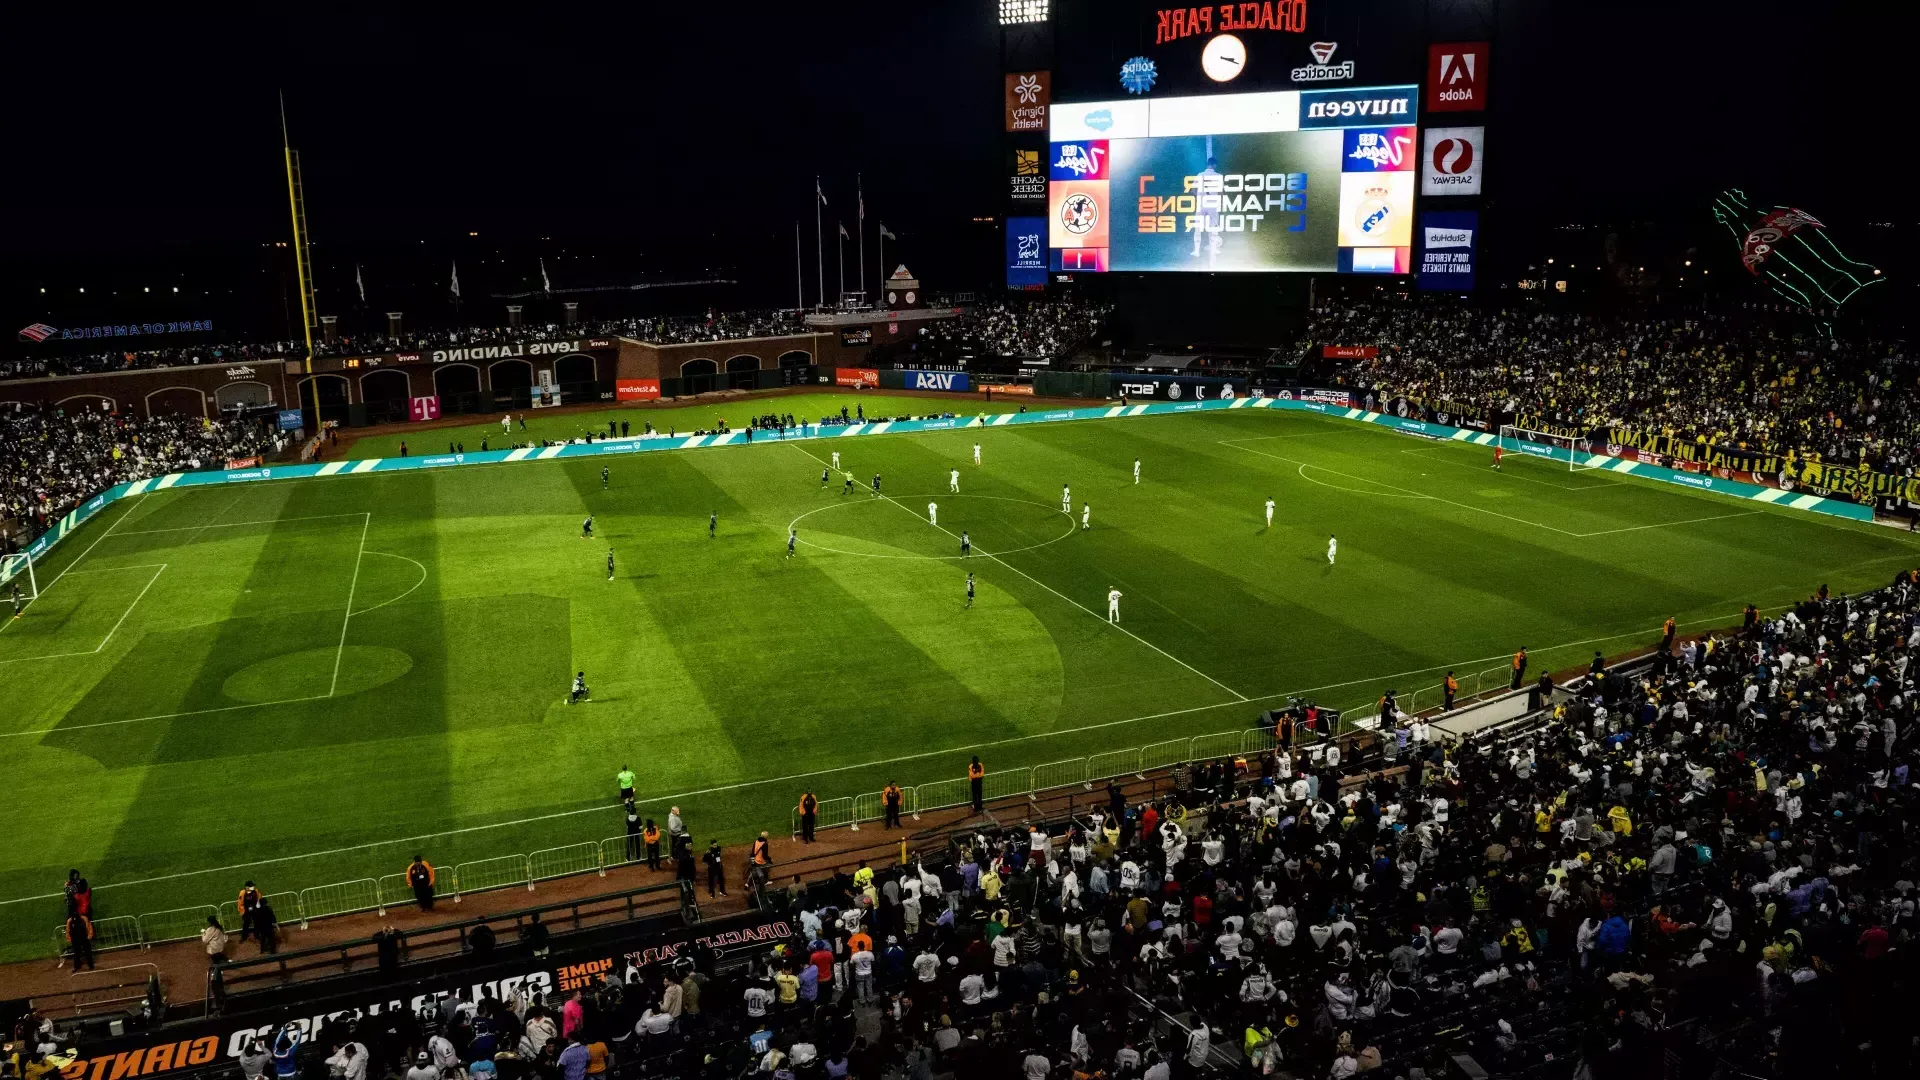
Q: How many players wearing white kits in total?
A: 10